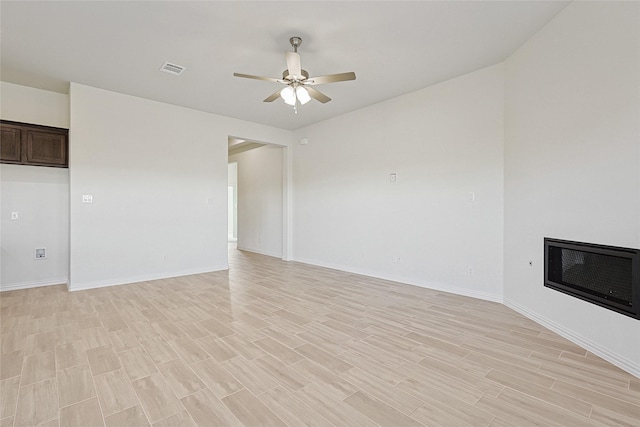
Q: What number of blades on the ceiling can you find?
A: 5